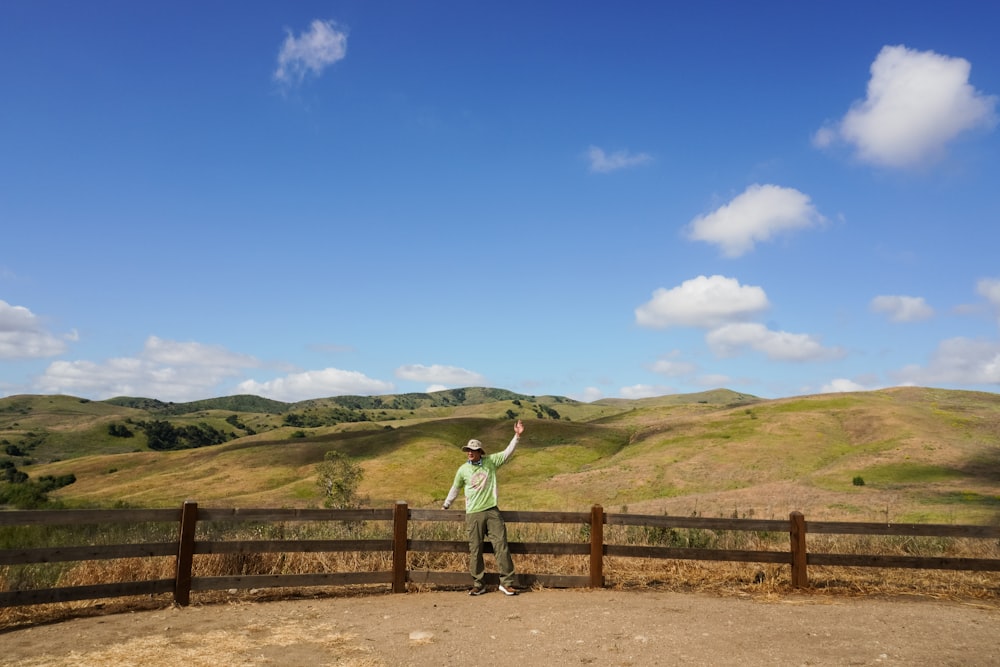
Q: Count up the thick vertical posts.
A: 4